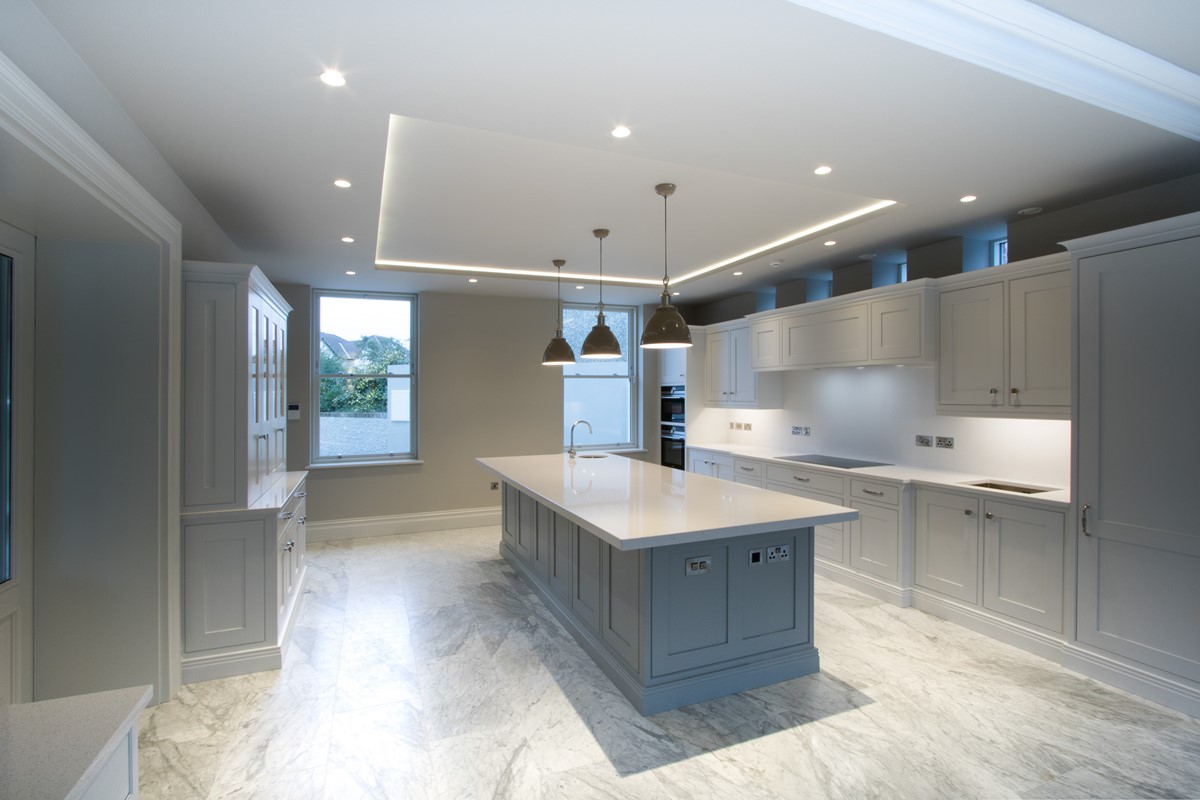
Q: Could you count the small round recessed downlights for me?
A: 12